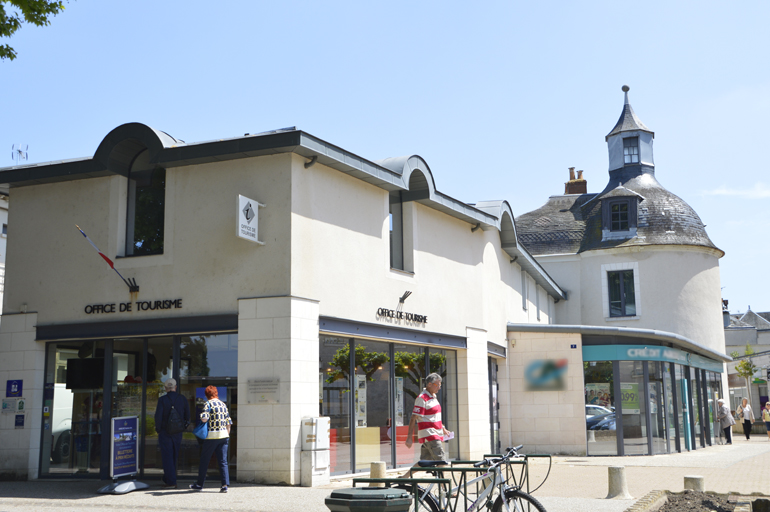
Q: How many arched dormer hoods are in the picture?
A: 3